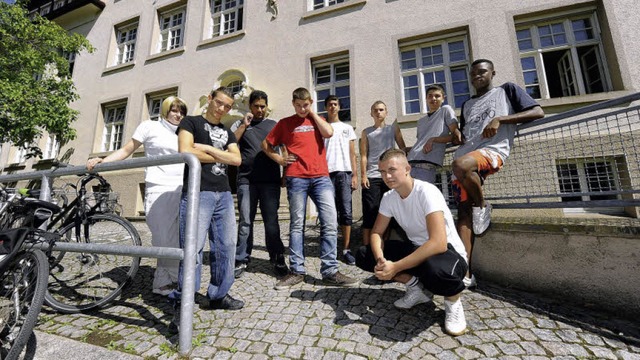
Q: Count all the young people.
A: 9